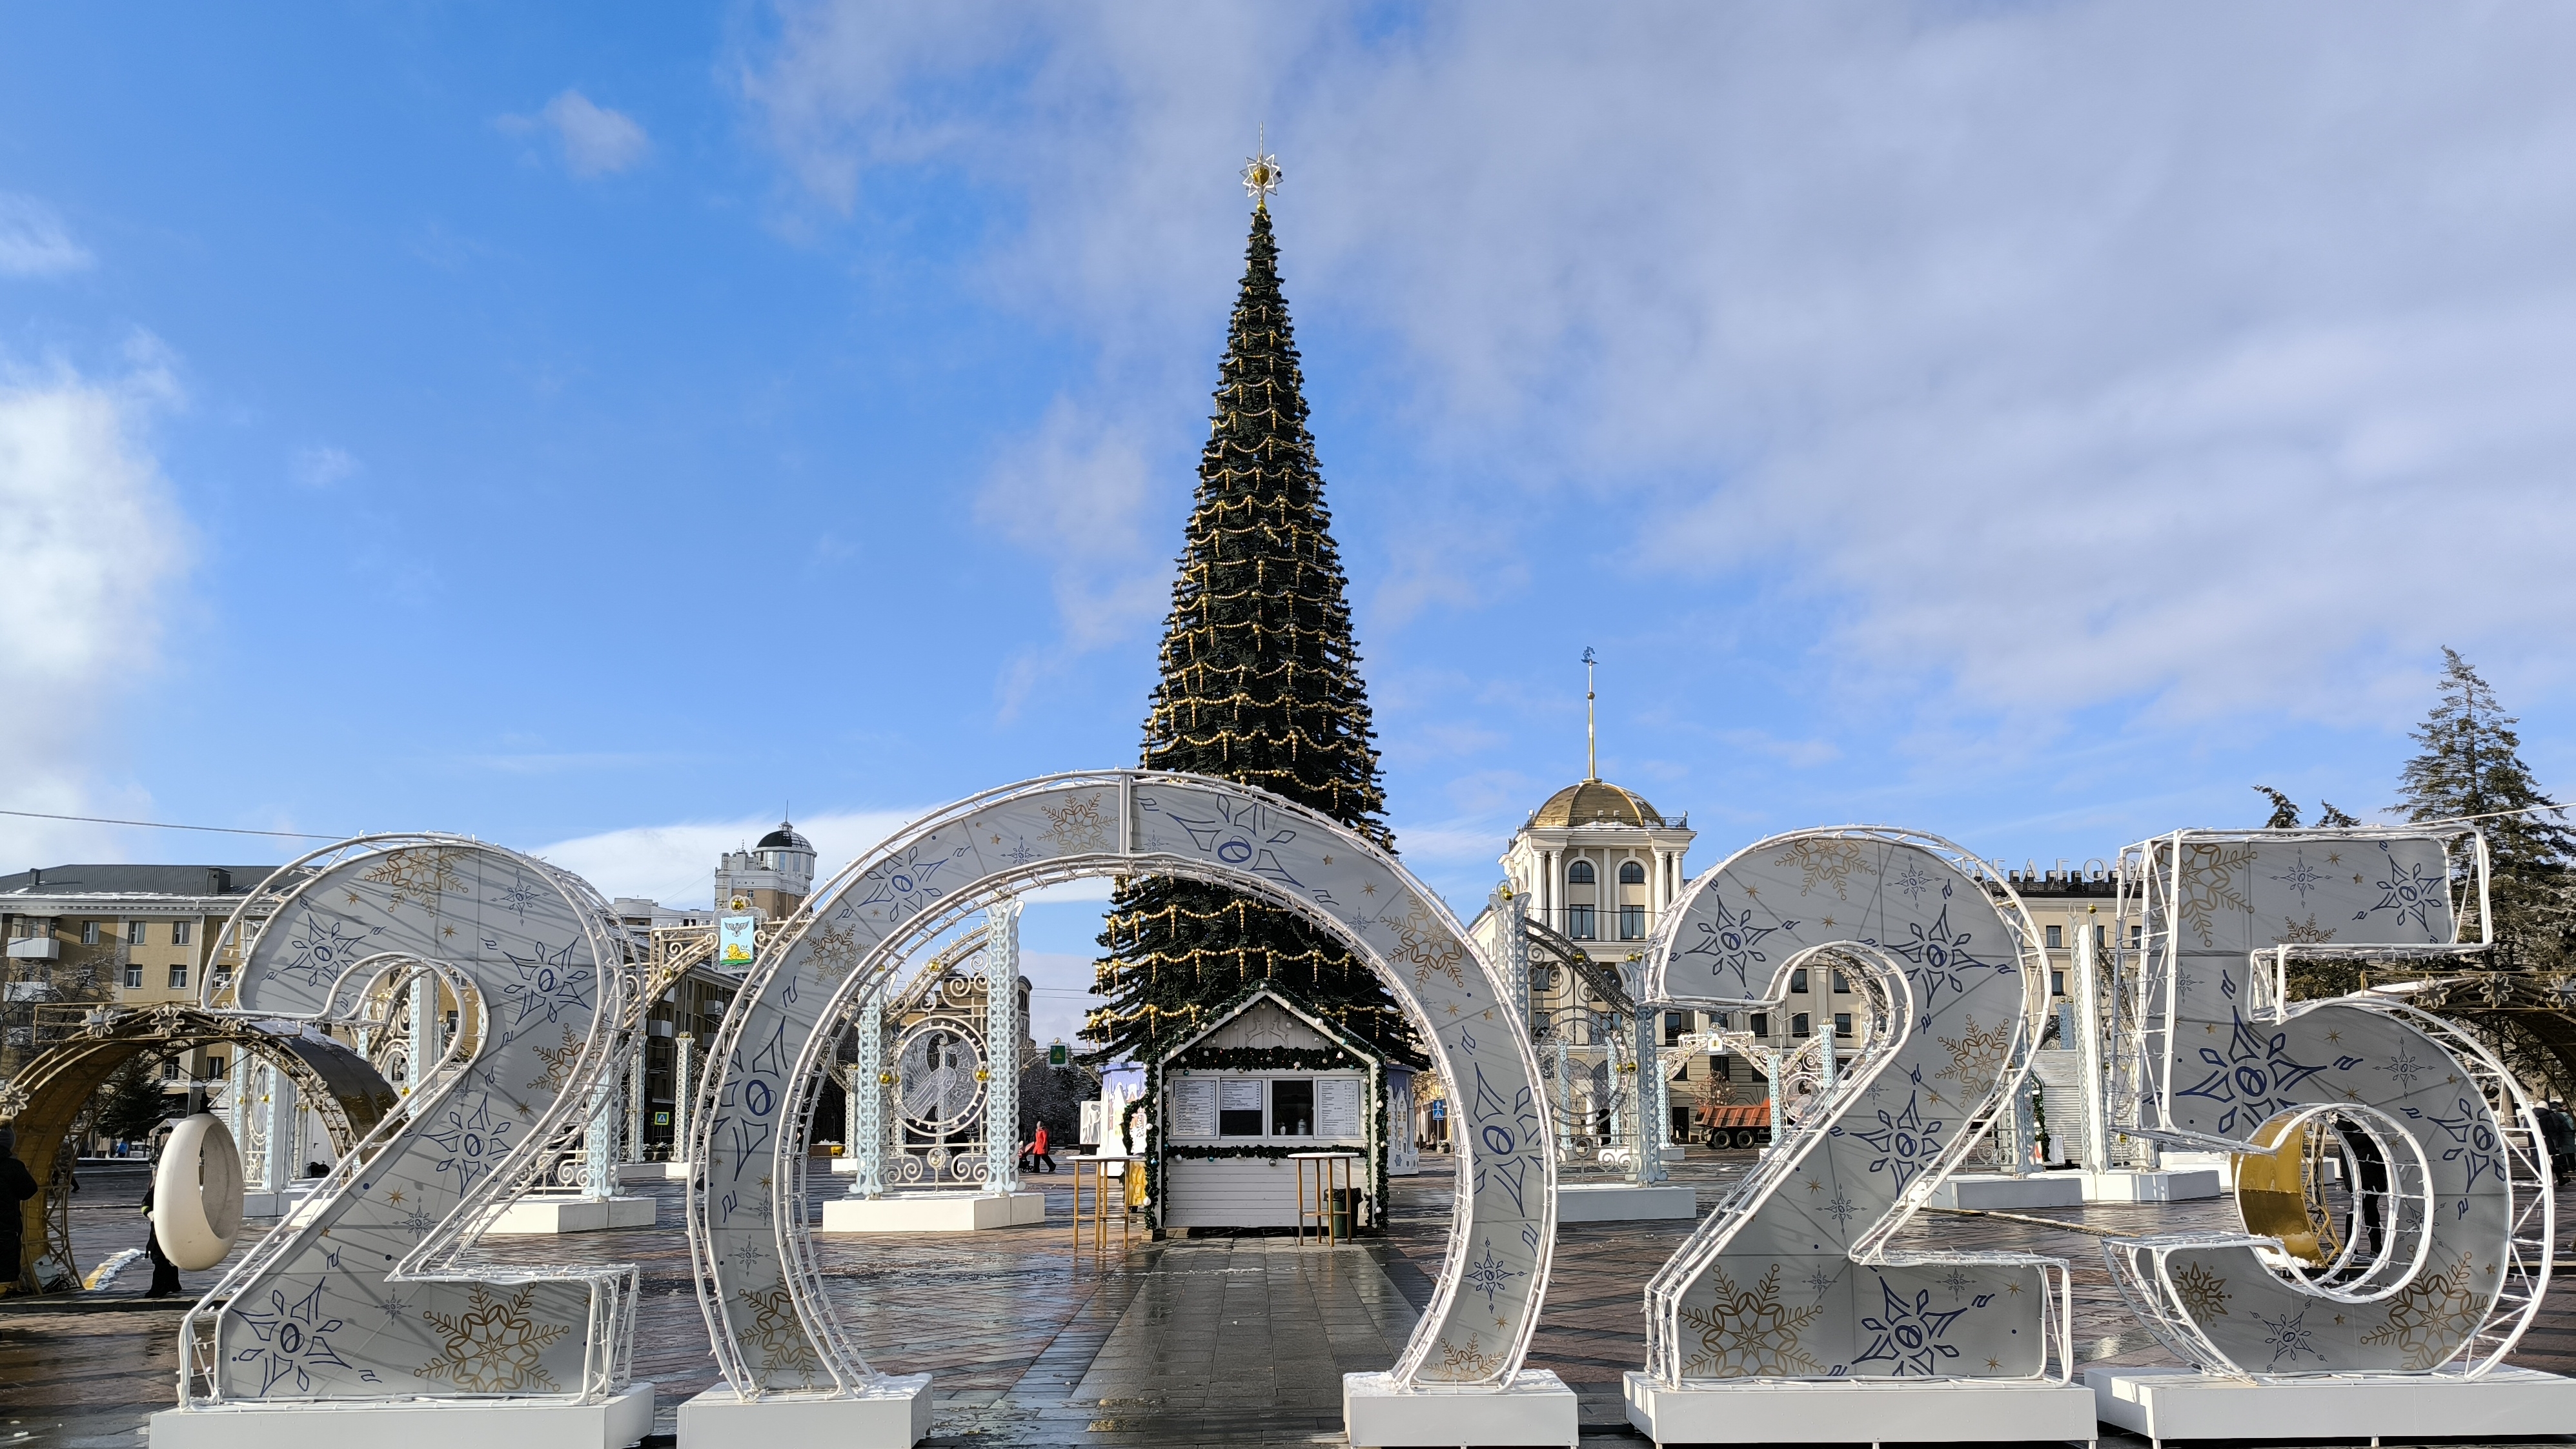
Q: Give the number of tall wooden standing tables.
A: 2